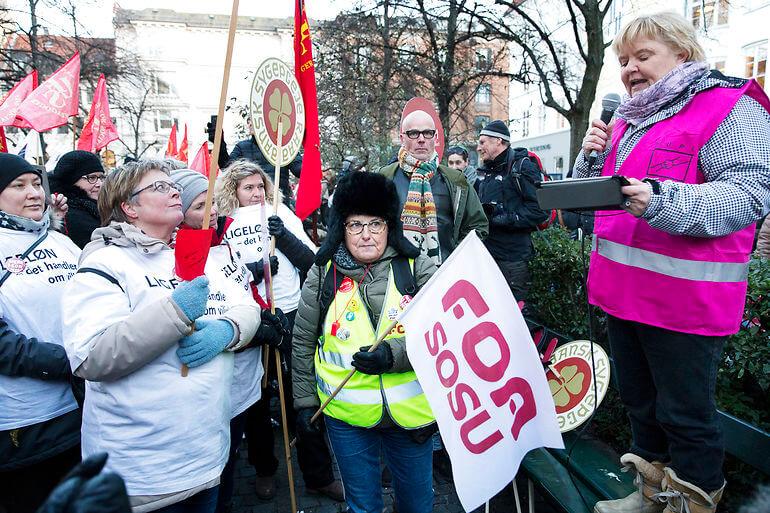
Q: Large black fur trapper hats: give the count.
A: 1